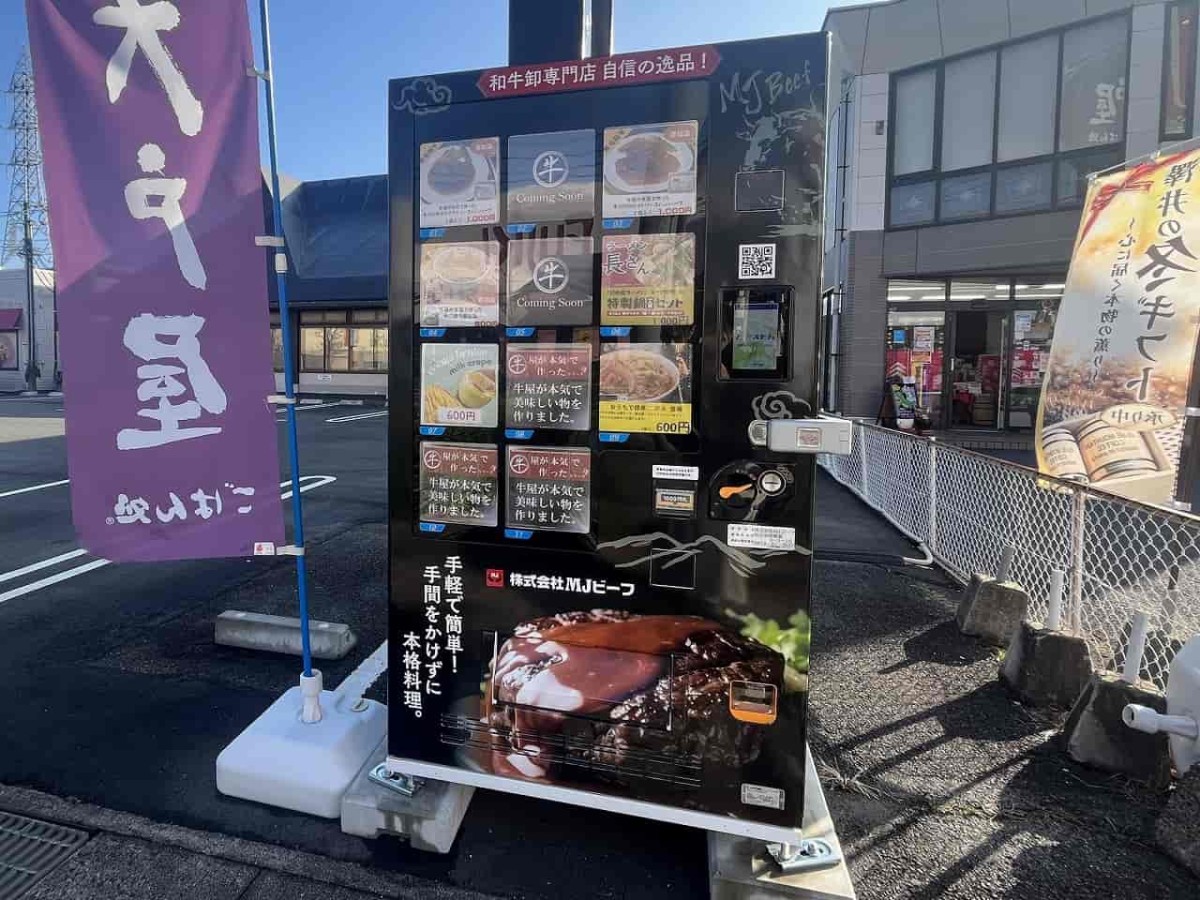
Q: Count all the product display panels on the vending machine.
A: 11